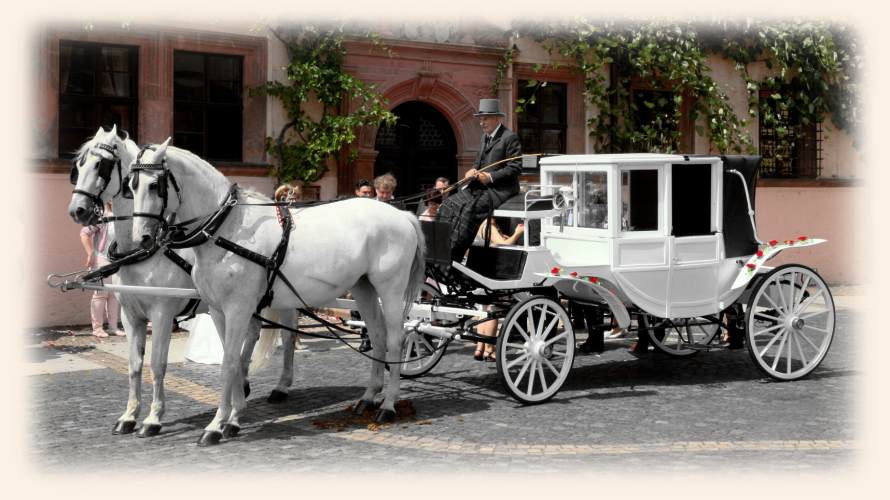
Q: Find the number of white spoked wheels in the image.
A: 4